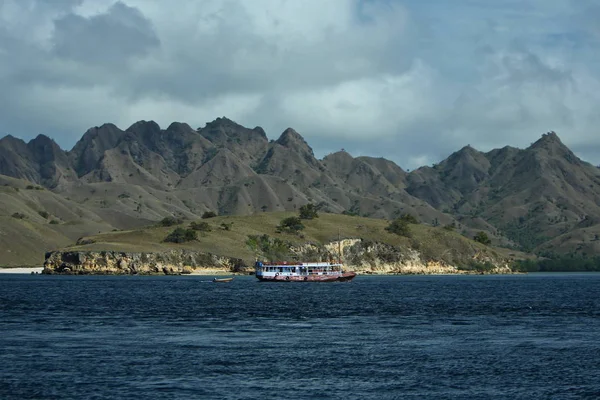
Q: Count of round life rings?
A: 3